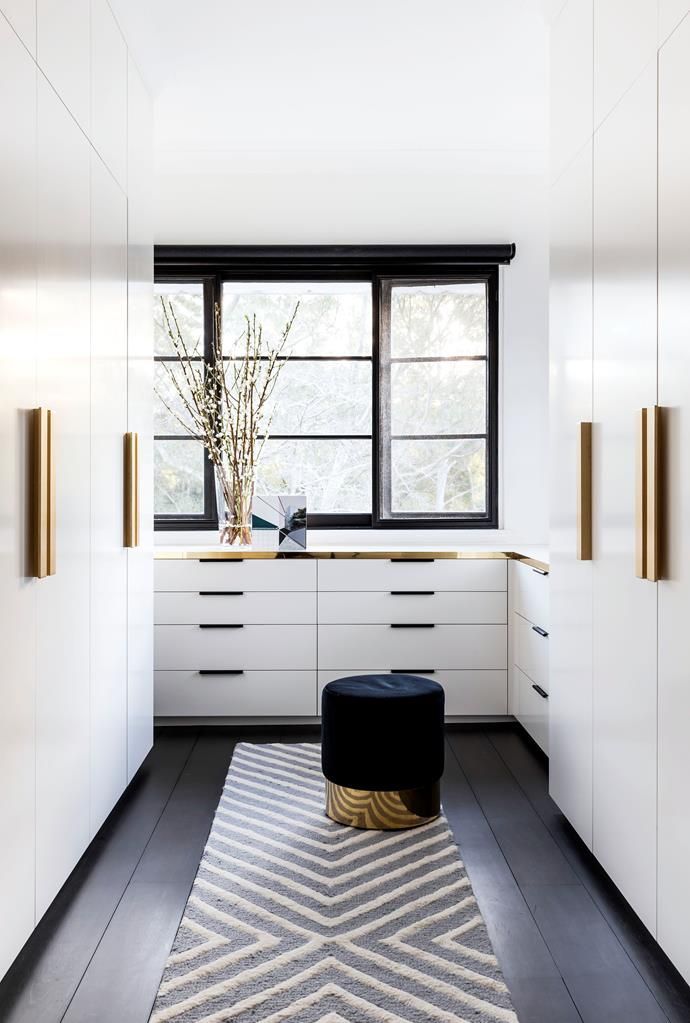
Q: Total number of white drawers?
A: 11